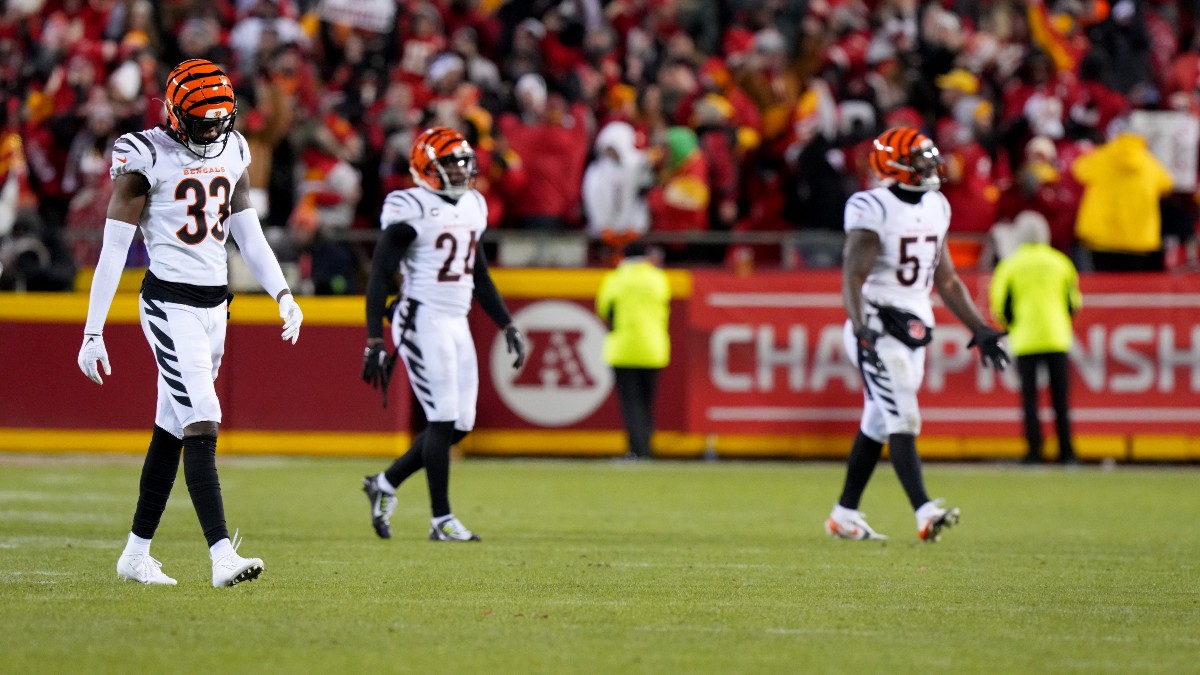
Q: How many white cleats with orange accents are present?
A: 2